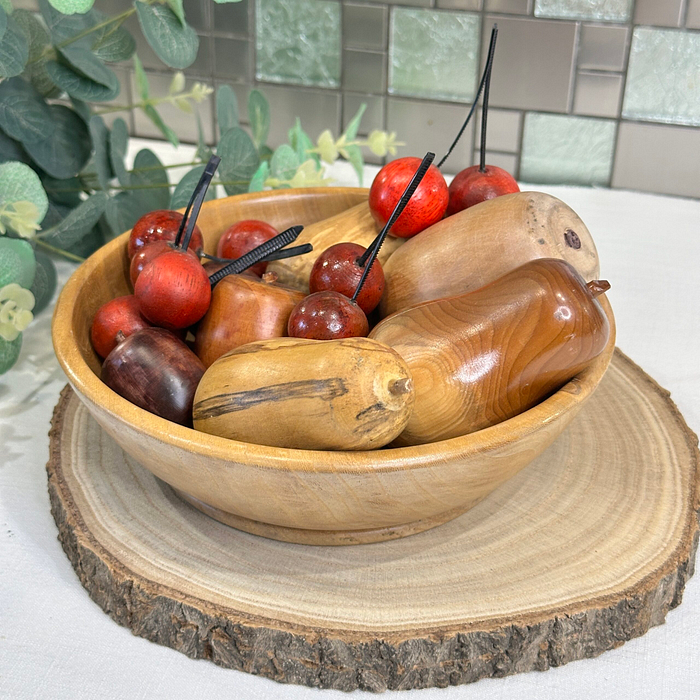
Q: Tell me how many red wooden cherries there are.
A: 9